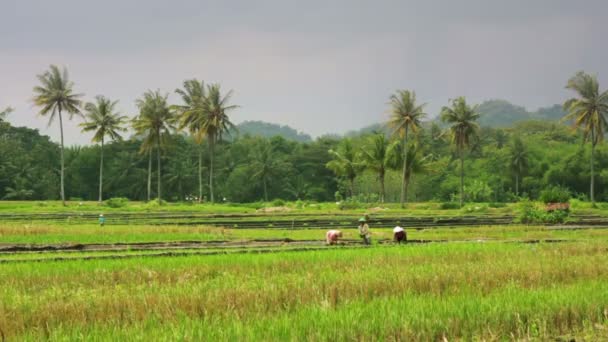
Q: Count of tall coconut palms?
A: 9